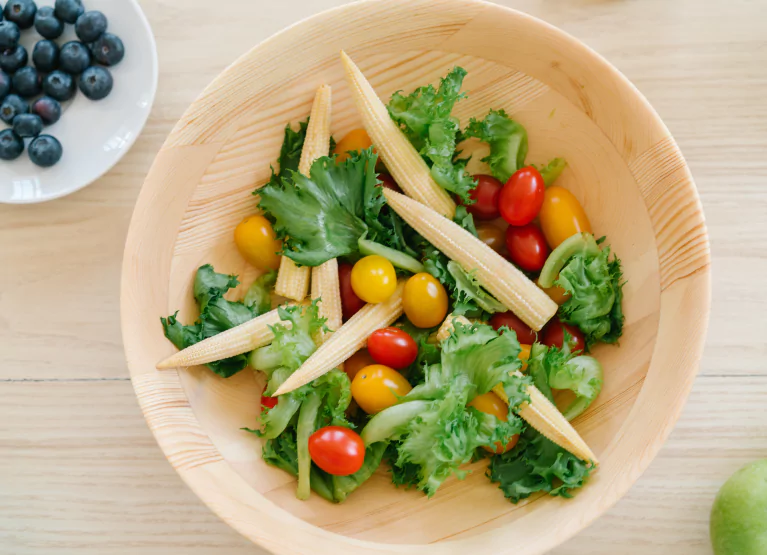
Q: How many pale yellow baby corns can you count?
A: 7